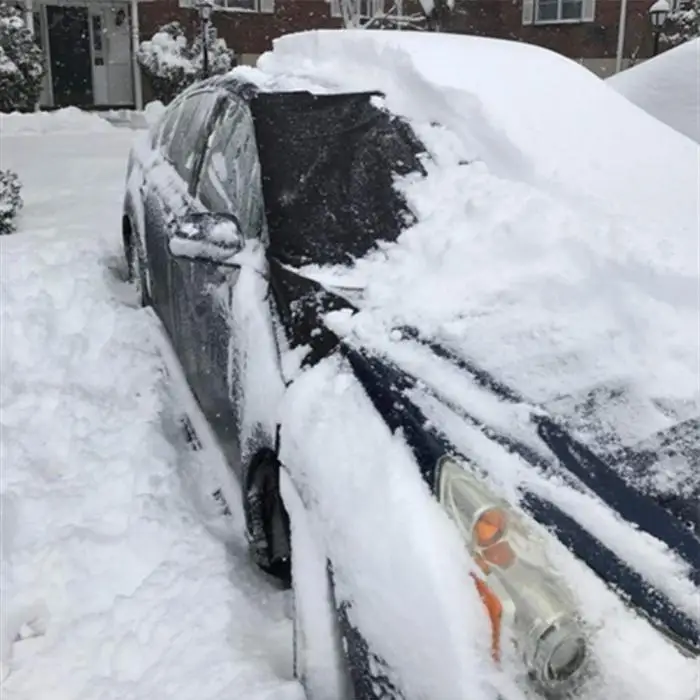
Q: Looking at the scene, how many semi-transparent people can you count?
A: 0